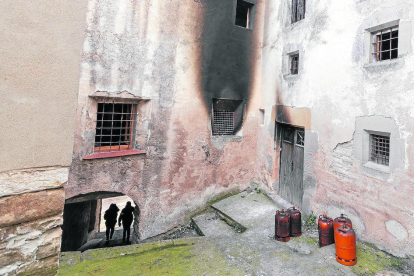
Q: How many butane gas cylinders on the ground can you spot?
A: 5